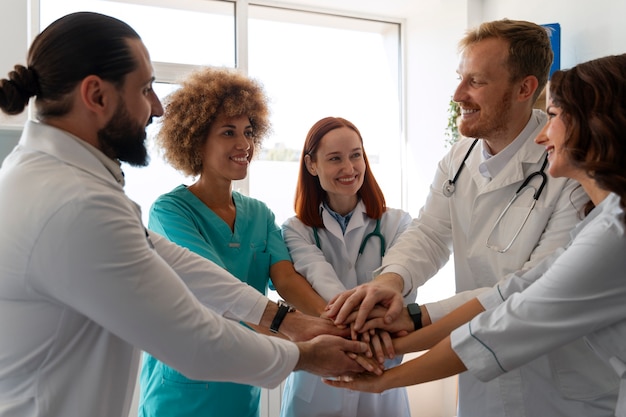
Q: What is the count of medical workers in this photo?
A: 5